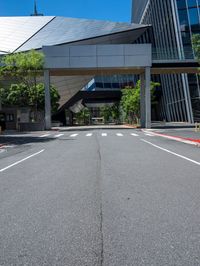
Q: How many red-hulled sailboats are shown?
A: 0